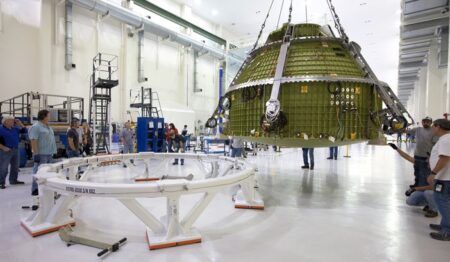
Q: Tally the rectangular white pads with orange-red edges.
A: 4